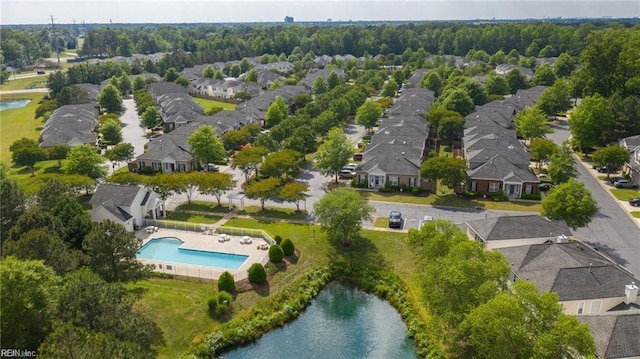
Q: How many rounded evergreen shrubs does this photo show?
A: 5